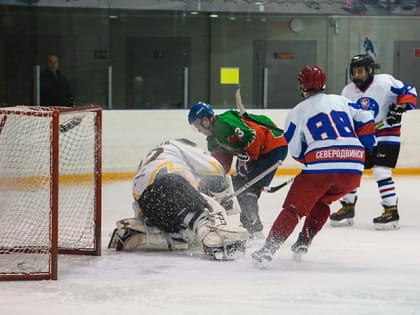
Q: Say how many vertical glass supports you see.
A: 4